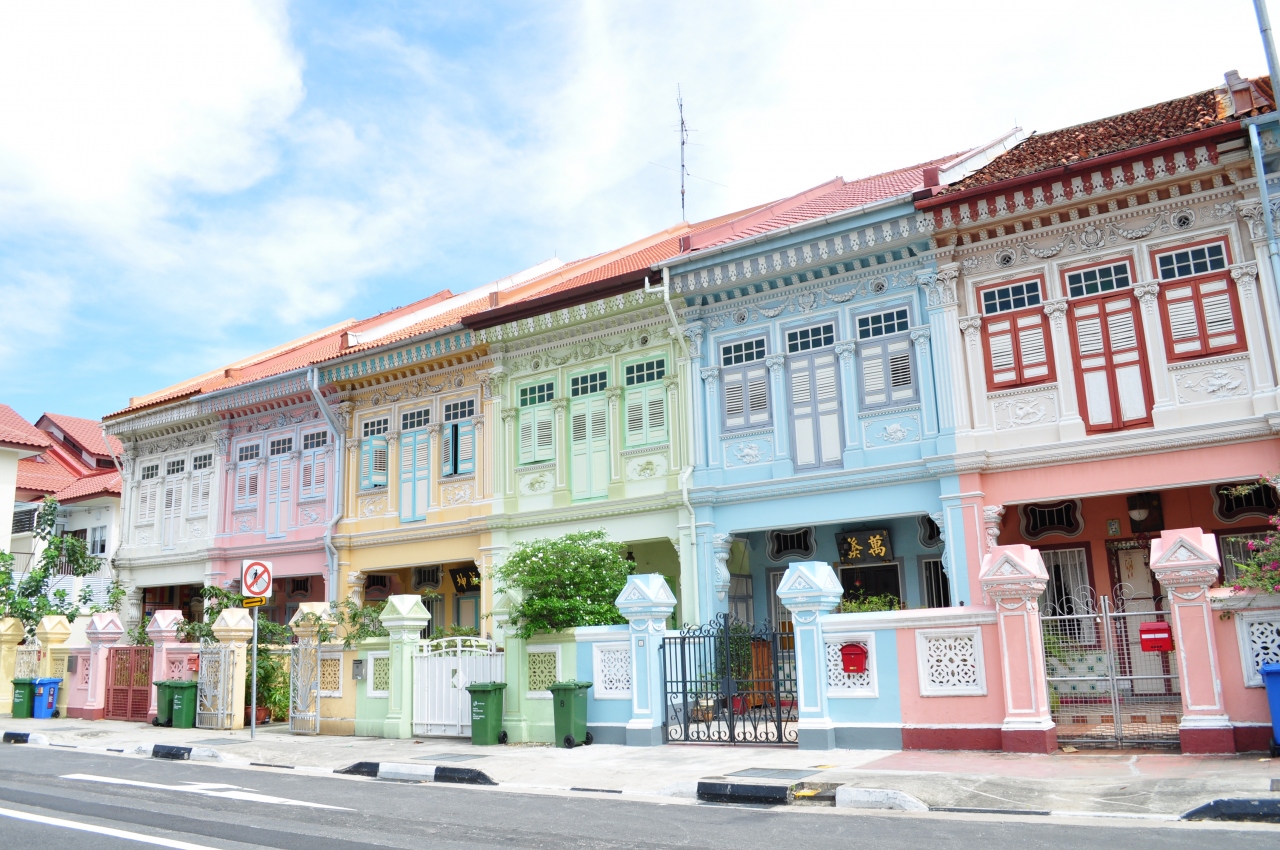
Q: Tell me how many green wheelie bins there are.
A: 5